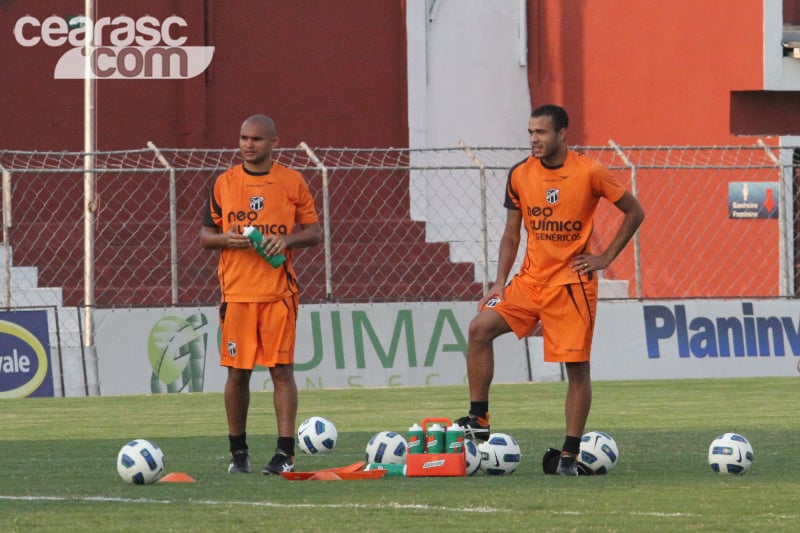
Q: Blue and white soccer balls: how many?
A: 7